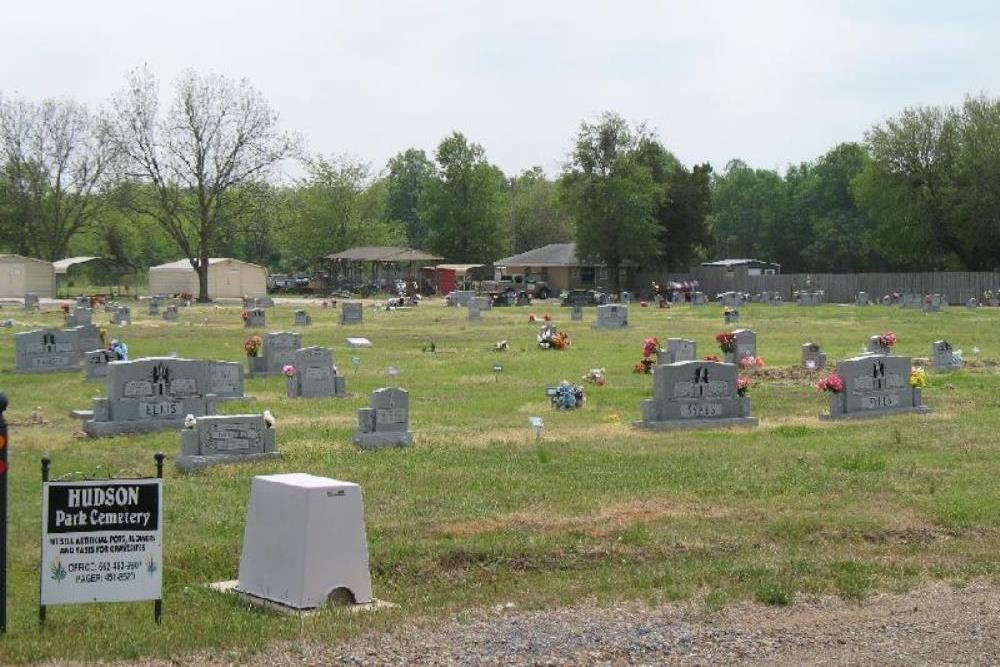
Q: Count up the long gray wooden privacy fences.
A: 1